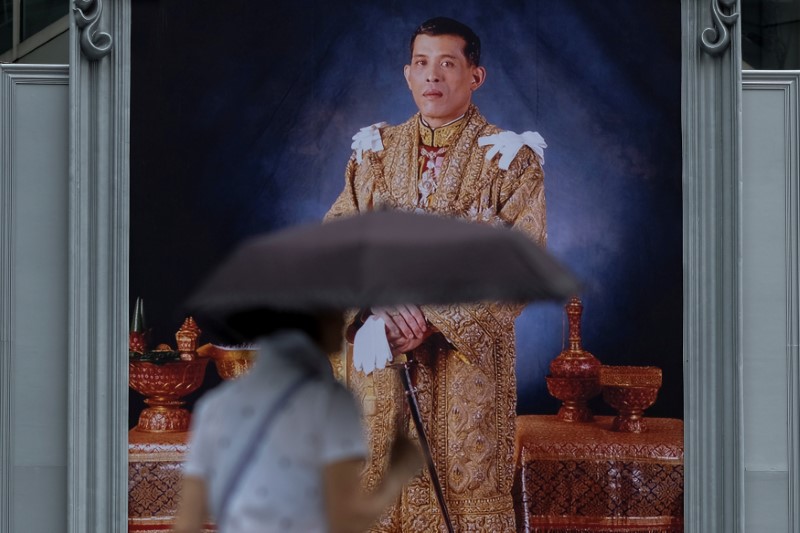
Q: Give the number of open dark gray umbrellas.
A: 1